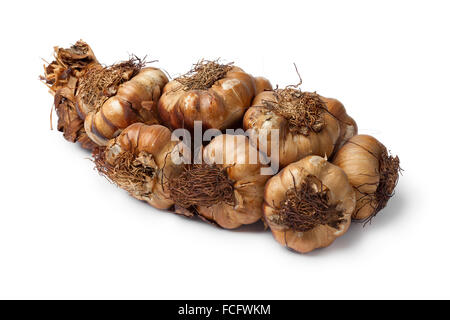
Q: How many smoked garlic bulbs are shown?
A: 7